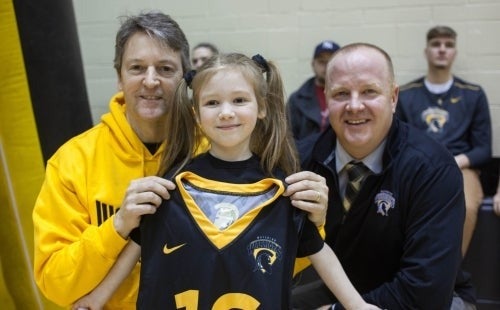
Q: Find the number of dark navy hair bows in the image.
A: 2